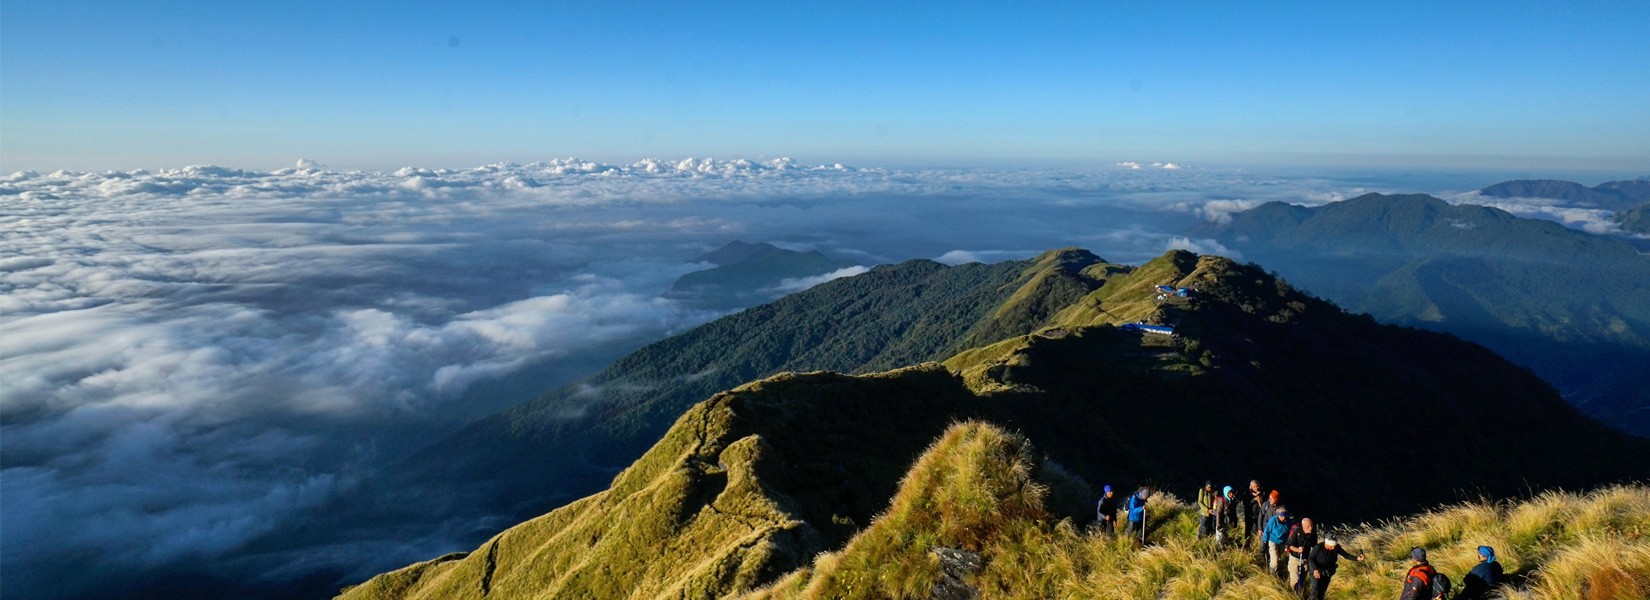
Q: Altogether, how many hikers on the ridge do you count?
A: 11